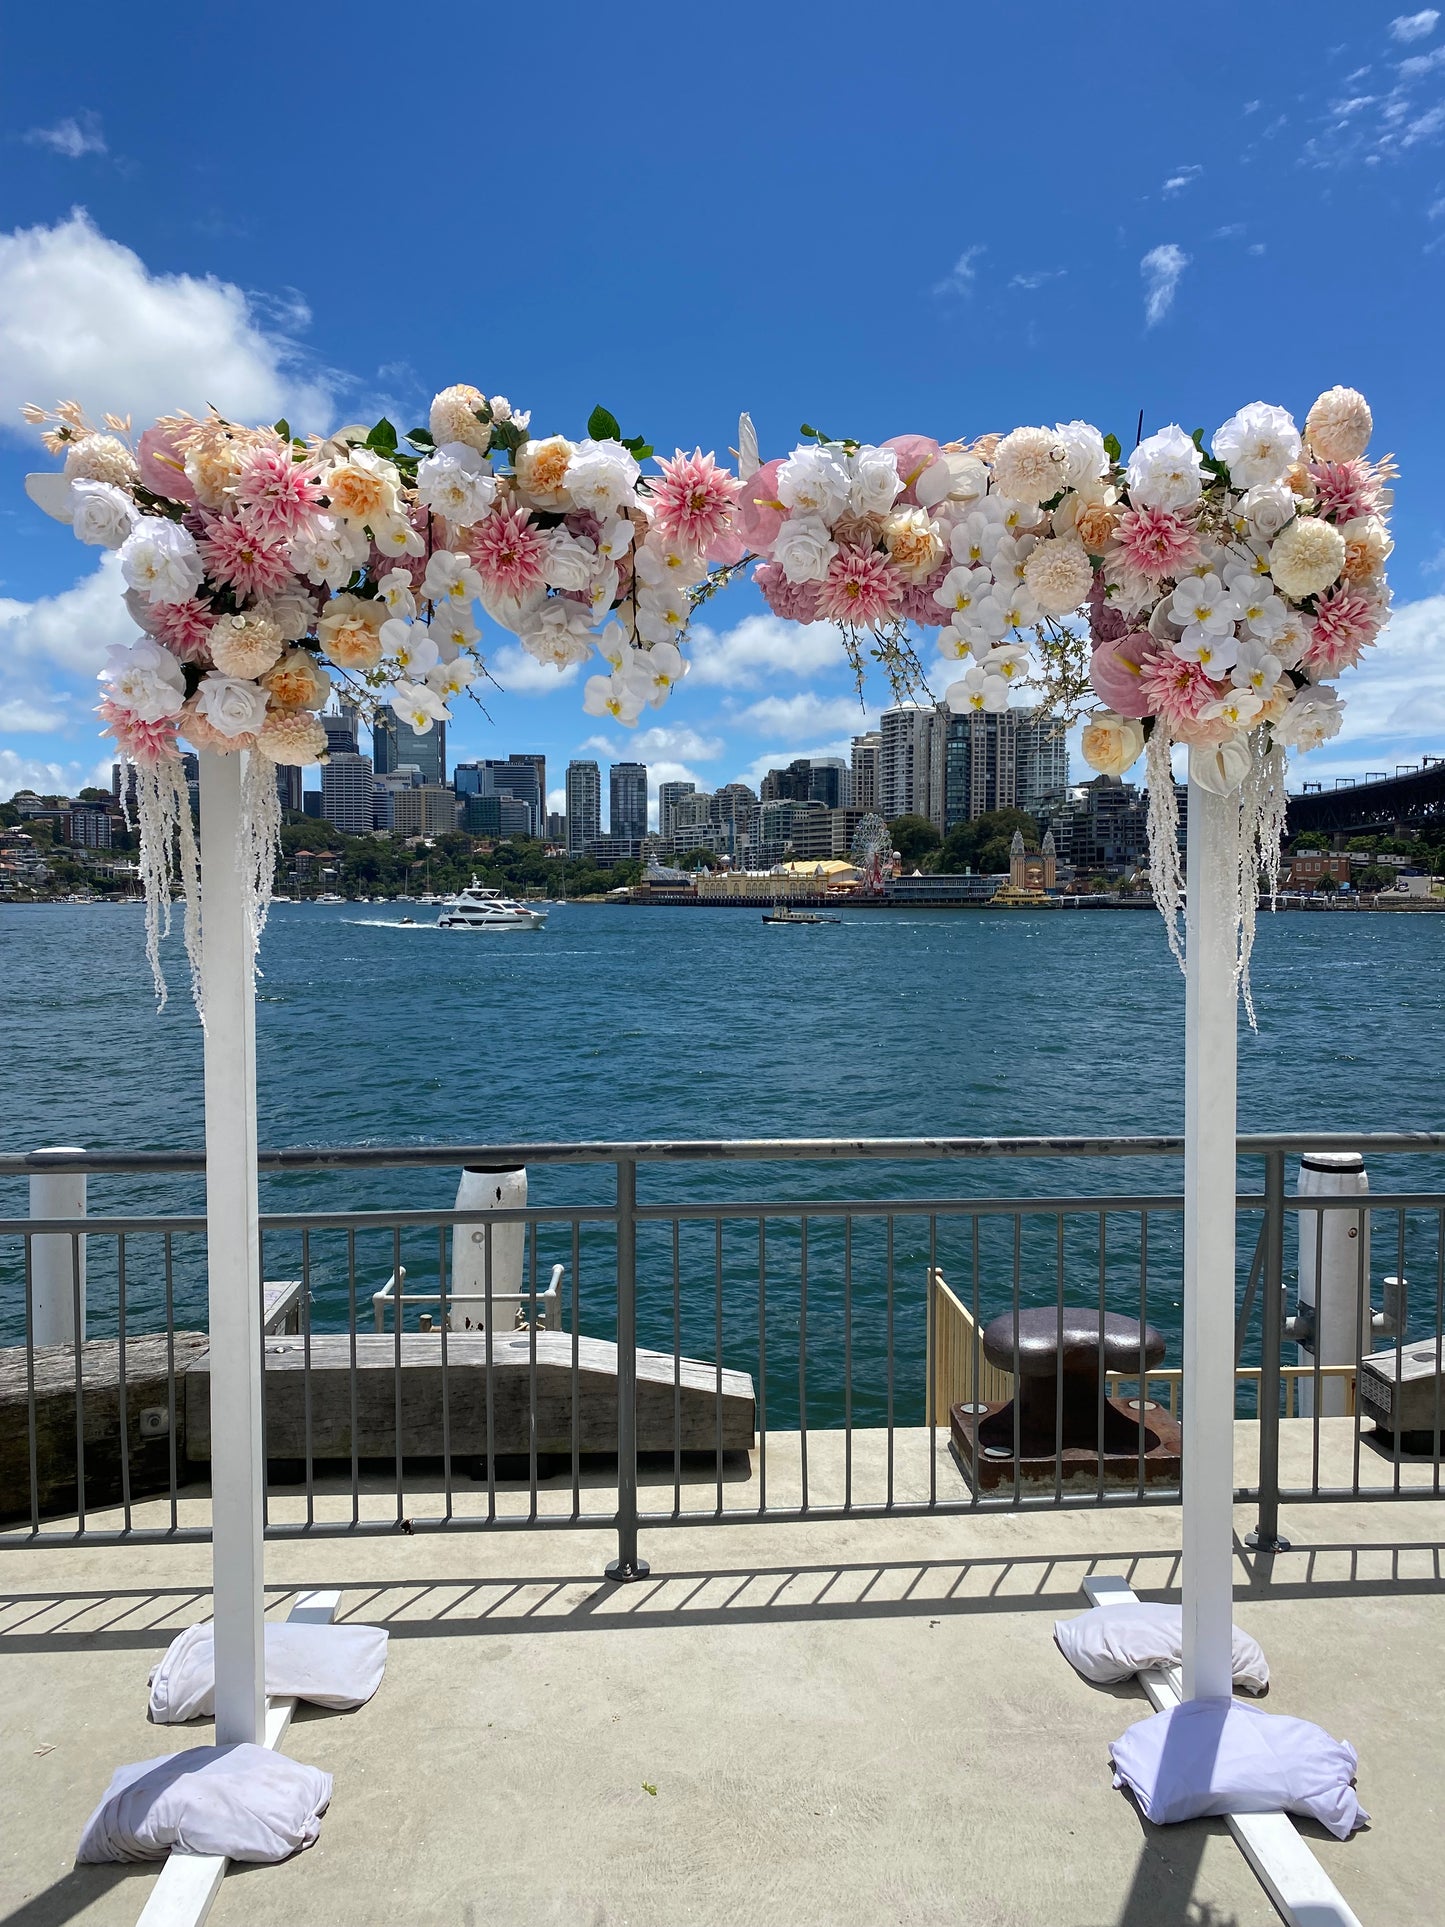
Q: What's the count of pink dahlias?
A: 11